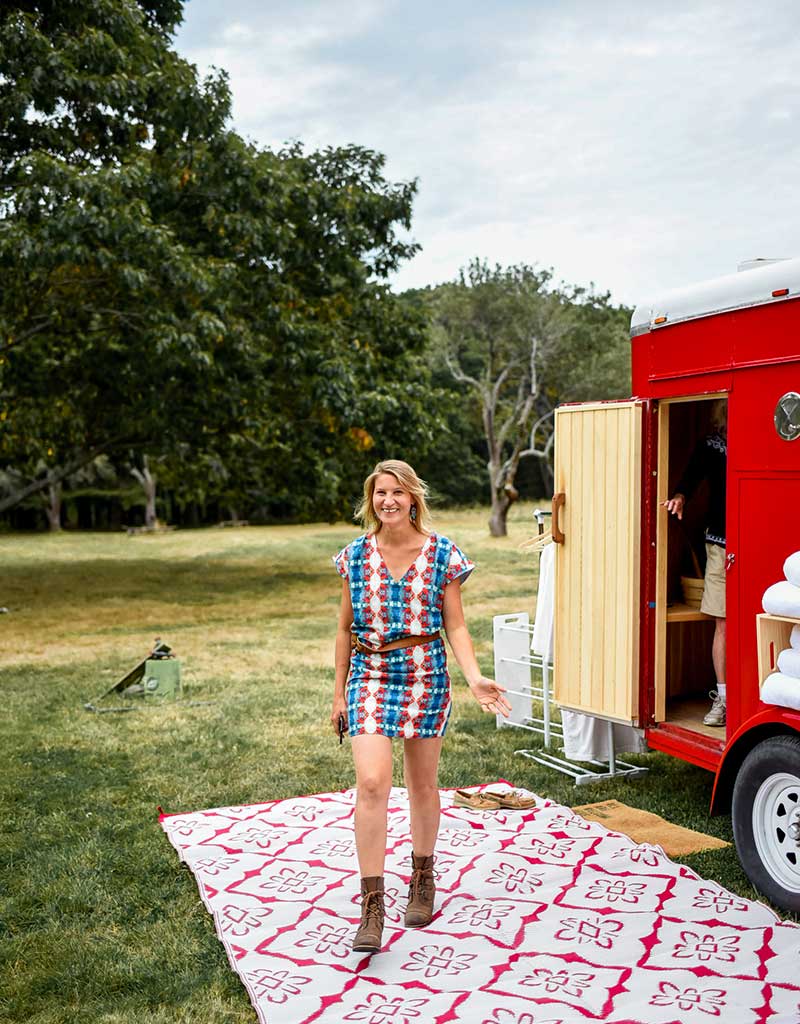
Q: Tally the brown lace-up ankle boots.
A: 2